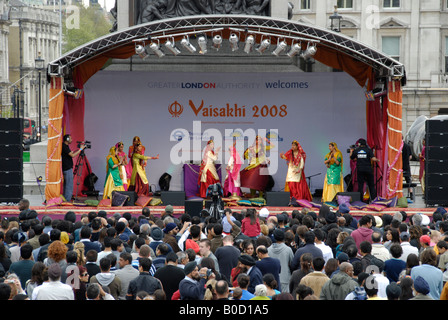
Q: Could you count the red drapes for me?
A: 2